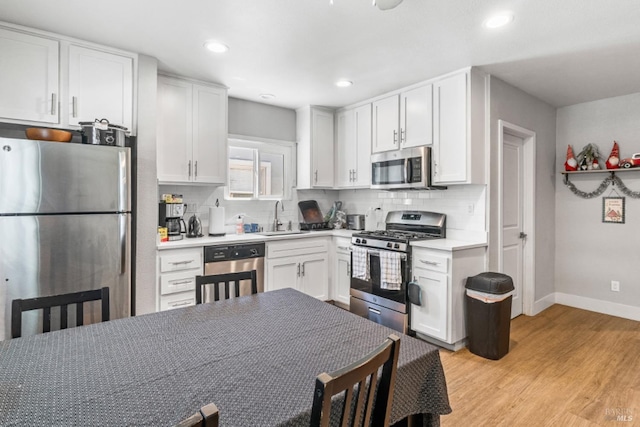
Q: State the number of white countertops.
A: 2